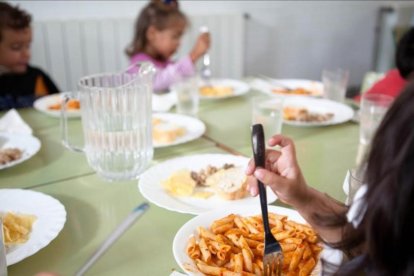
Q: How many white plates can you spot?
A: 9